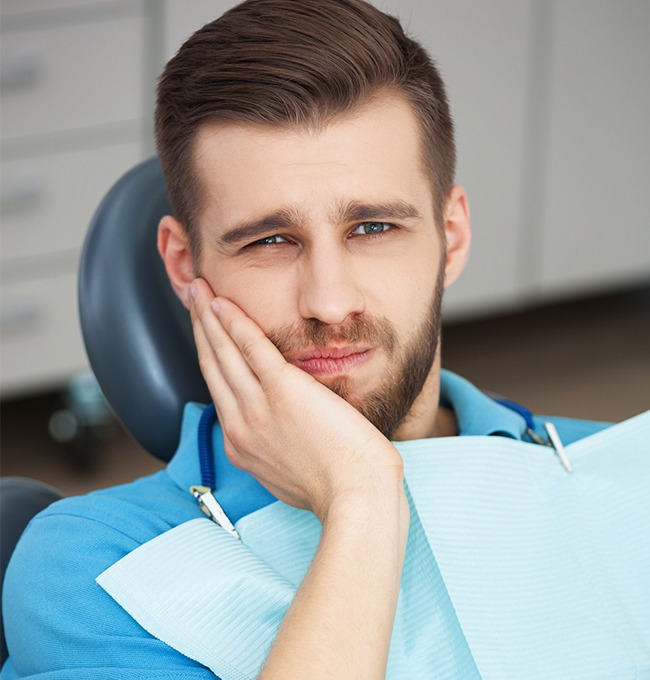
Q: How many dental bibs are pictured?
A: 1